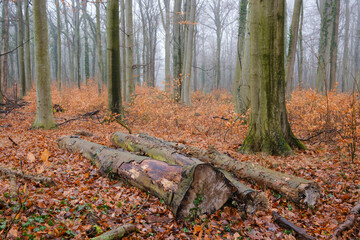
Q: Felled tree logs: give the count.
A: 3